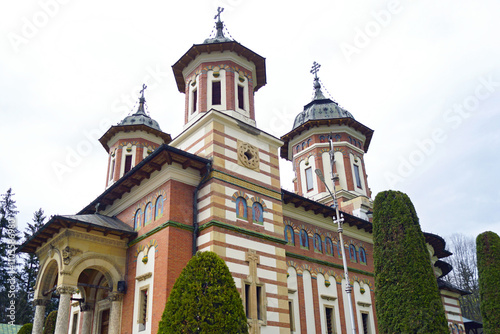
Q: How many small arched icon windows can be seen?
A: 12